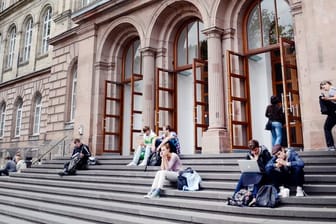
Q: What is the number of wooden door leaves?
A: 6